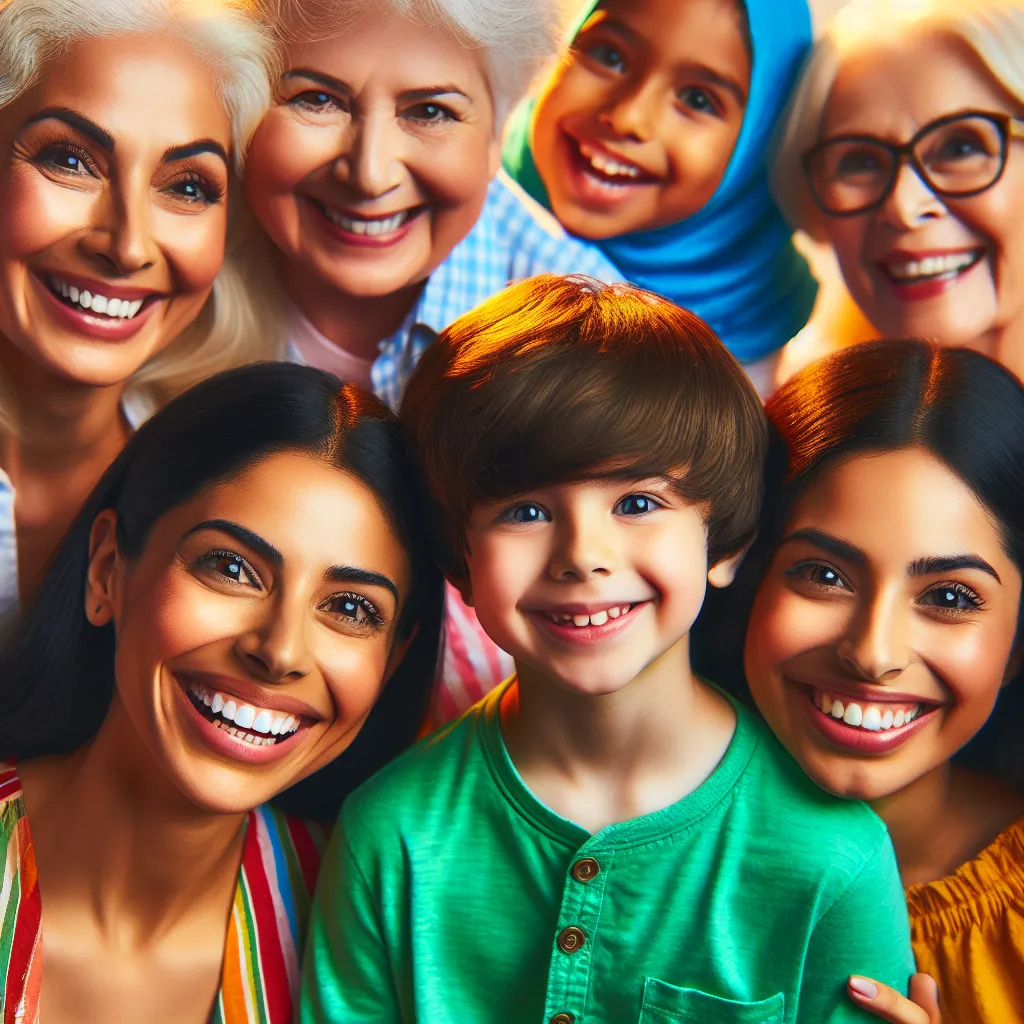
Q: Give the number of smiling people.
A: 7